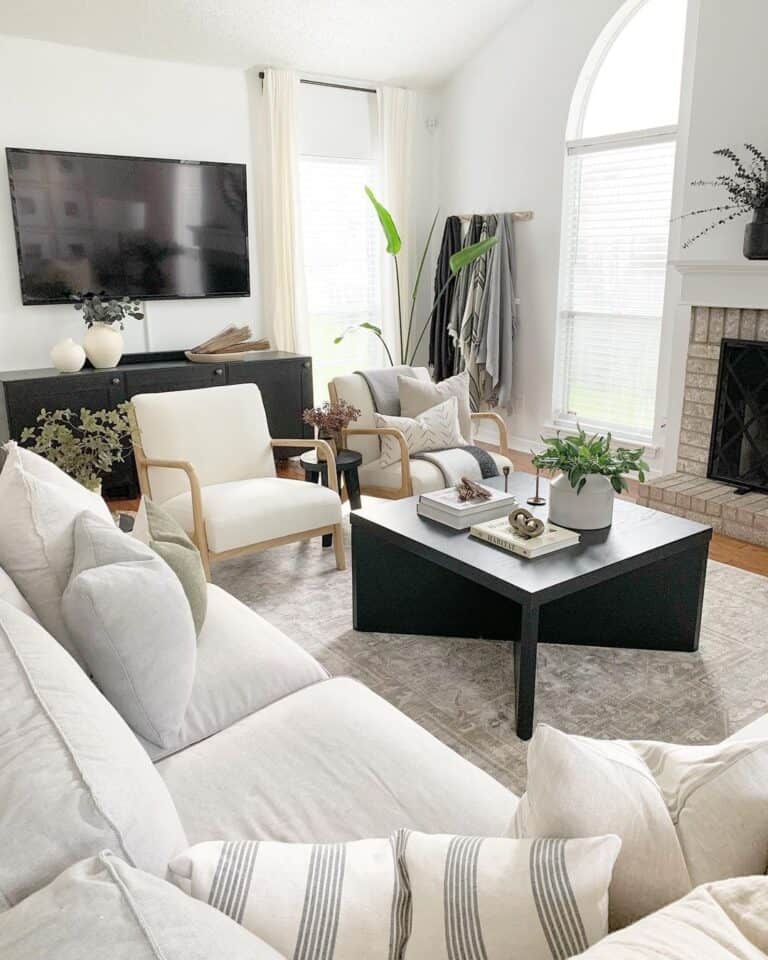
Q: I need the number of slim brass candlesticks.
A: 2